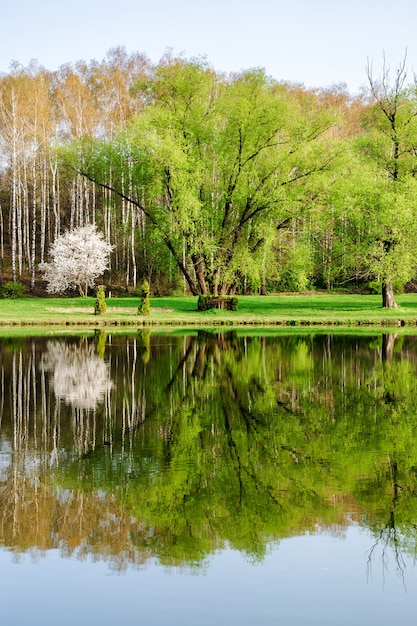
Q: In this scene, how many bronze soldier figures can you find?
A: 0